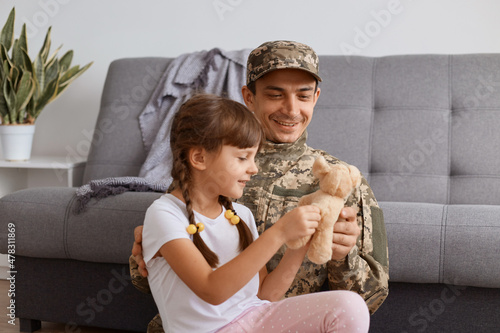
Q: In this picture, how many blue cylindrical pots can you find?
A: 0